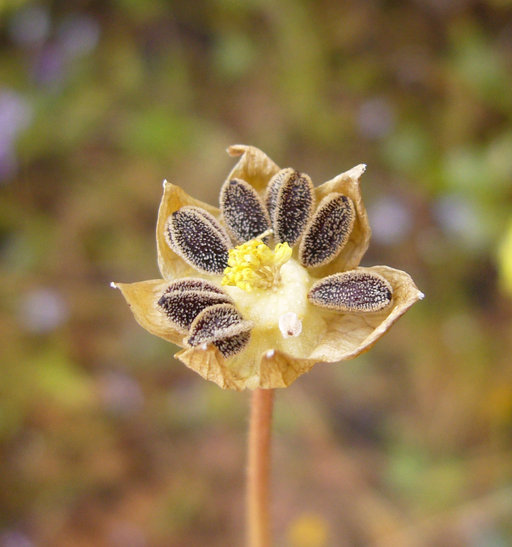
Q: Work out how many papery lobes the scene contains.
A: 7